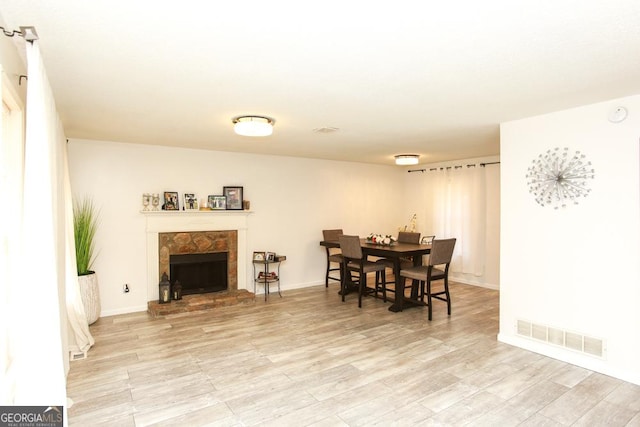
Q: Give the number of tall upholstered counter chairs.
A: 4